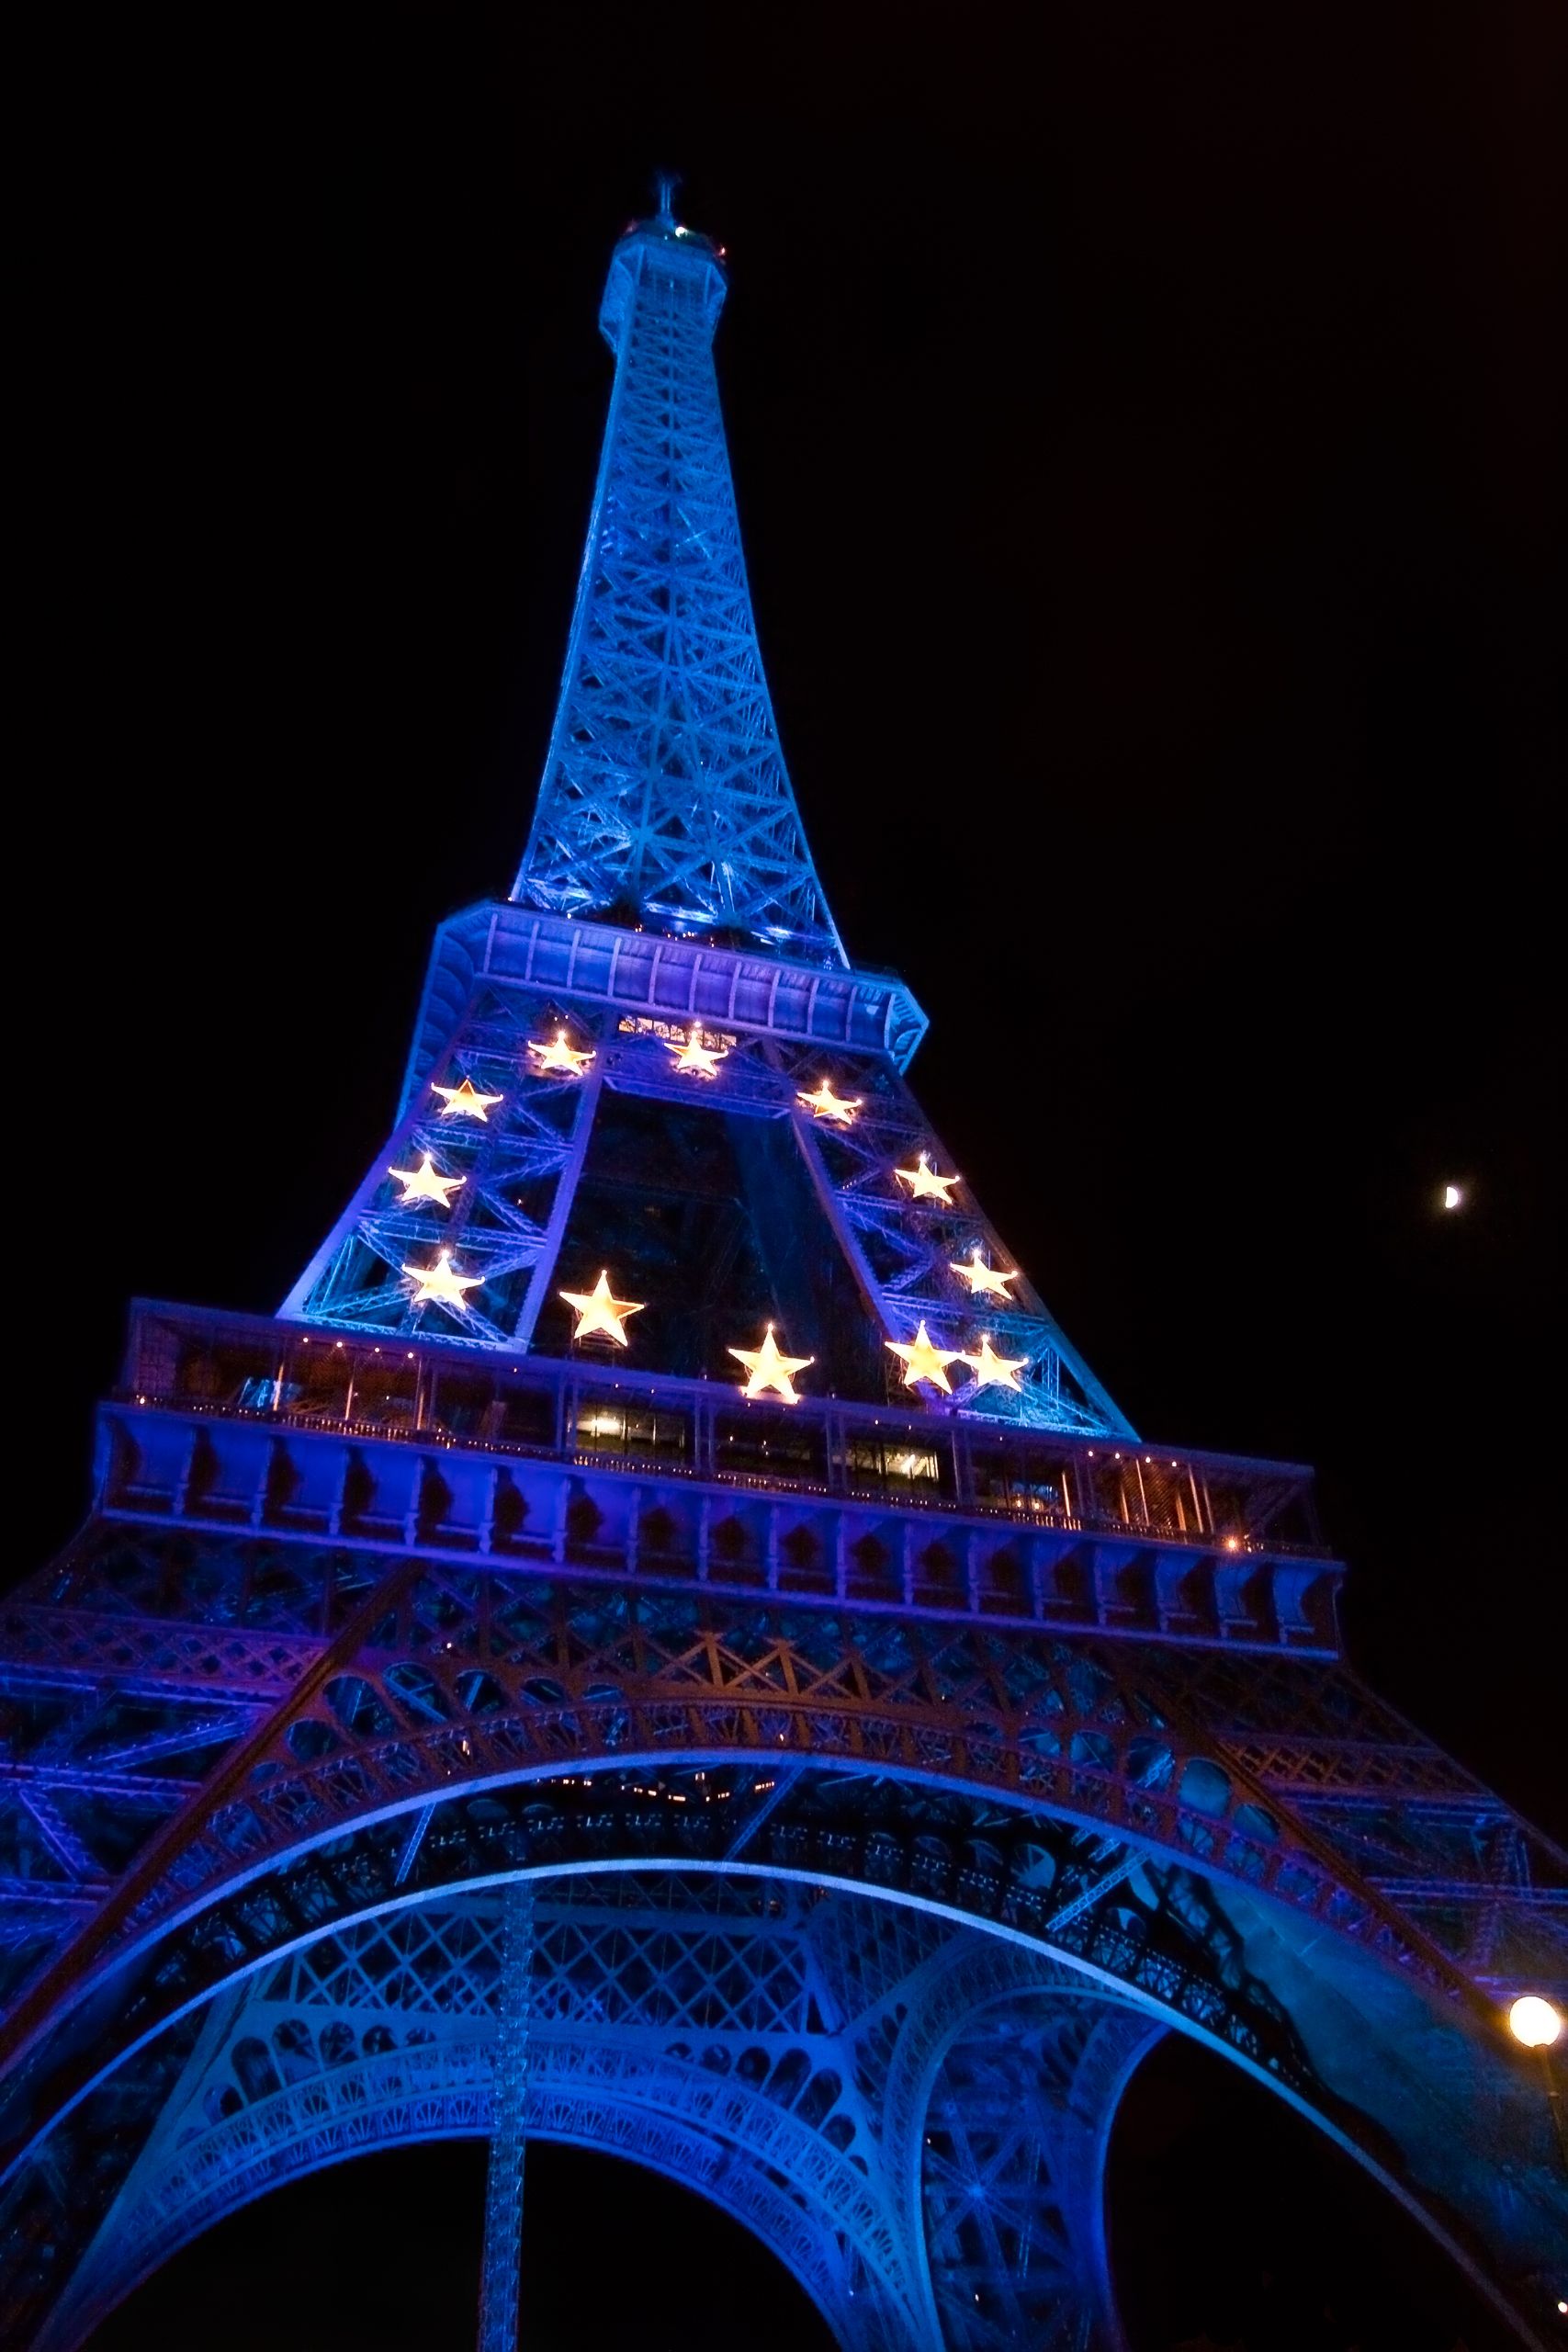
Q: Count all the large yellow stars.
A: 12